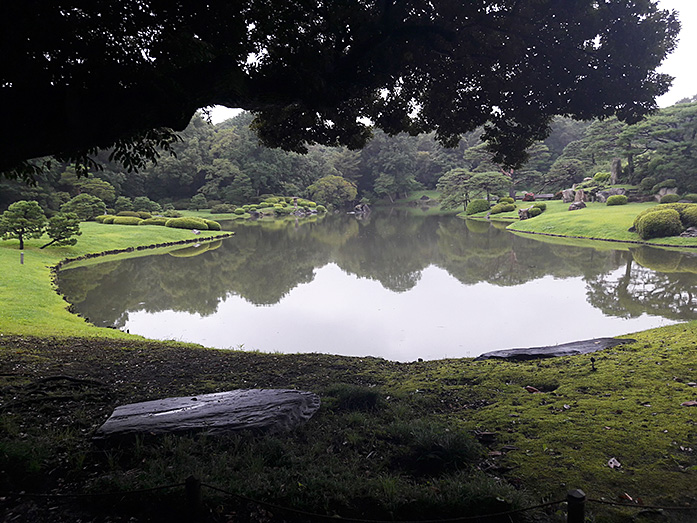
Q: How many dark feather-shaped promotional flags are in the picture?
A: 0